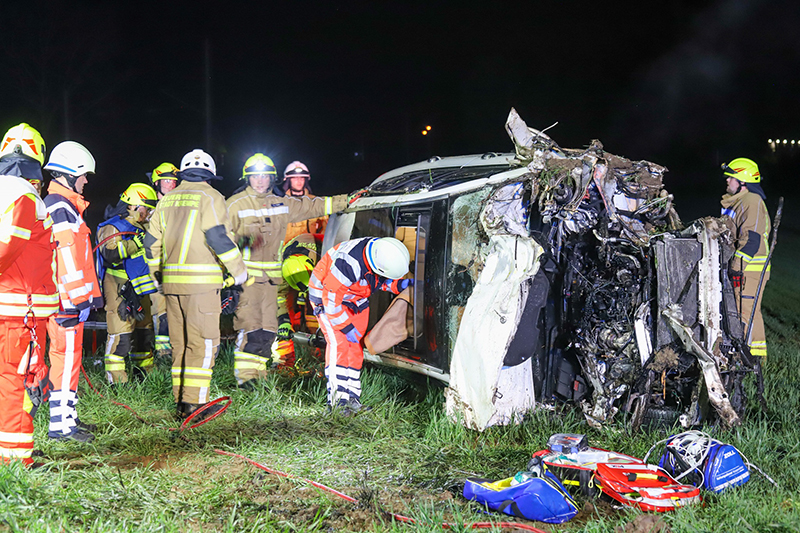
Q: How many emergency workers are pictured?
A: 10